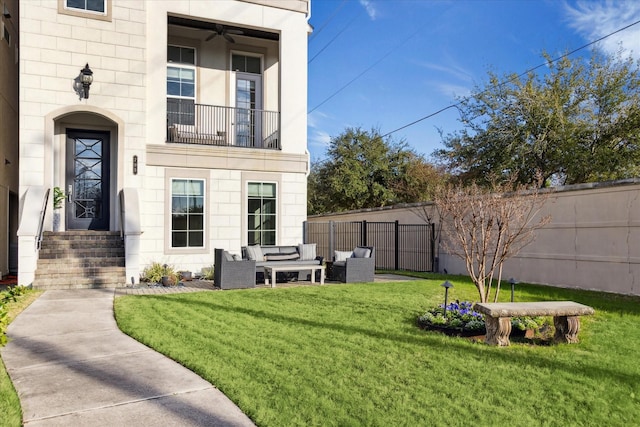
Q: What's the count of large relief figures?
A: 0